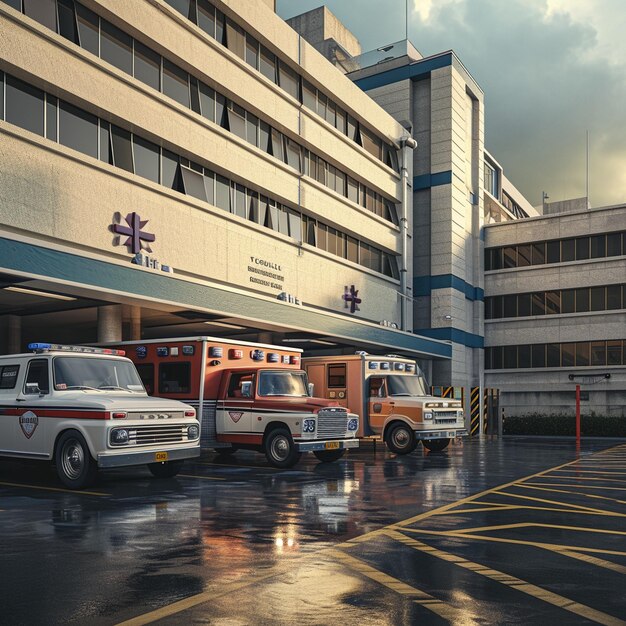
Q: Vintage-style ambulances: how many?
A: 3